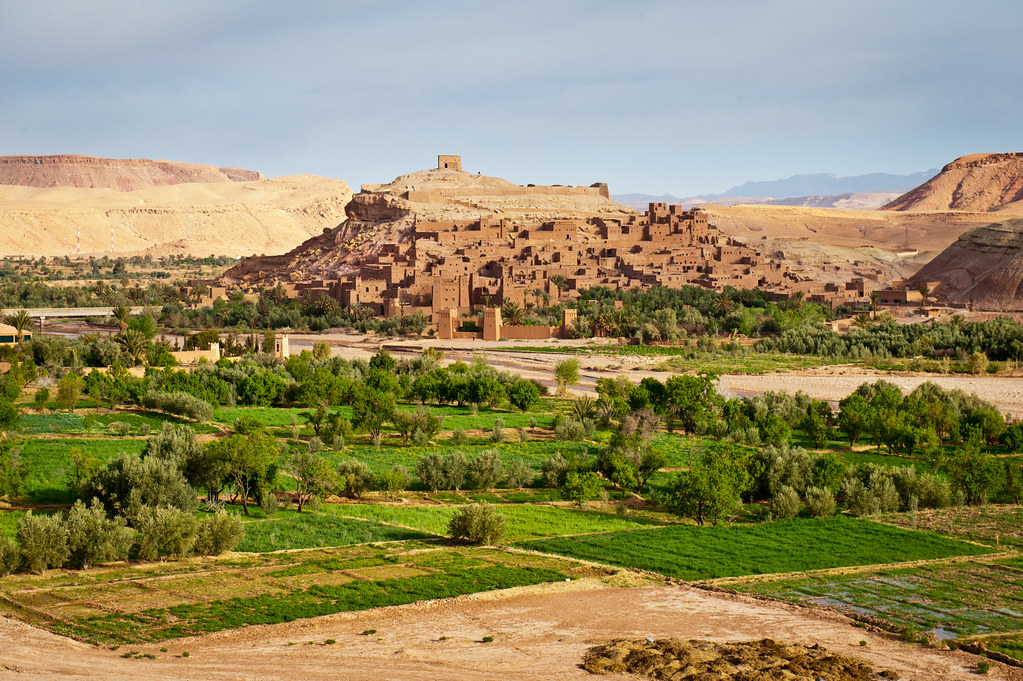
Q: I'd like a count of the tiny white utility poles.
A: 2